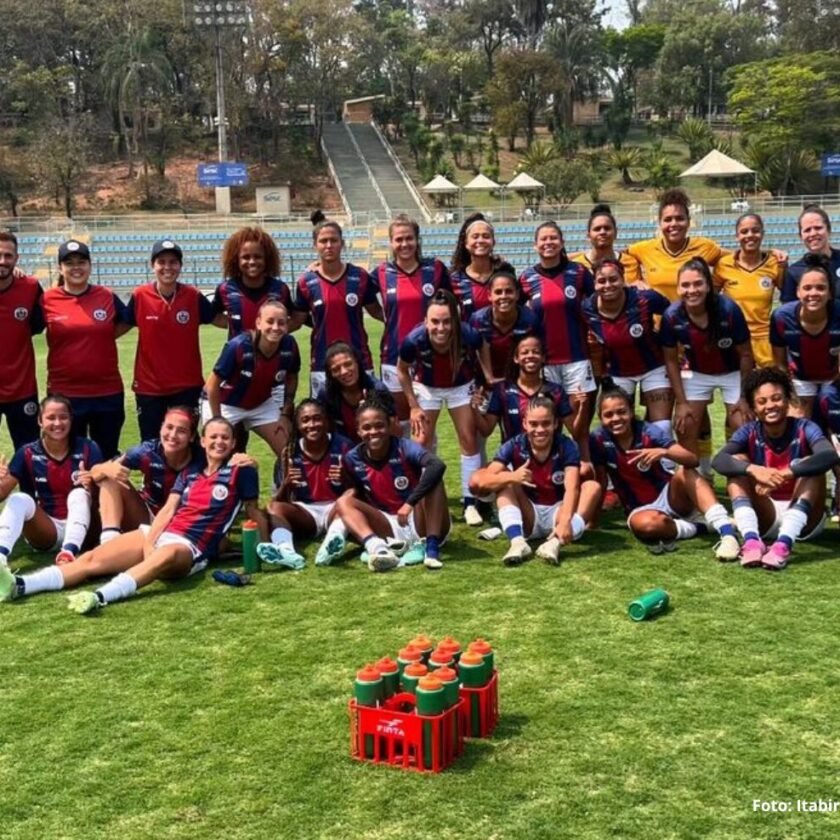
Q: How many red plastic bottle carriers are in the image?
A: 2